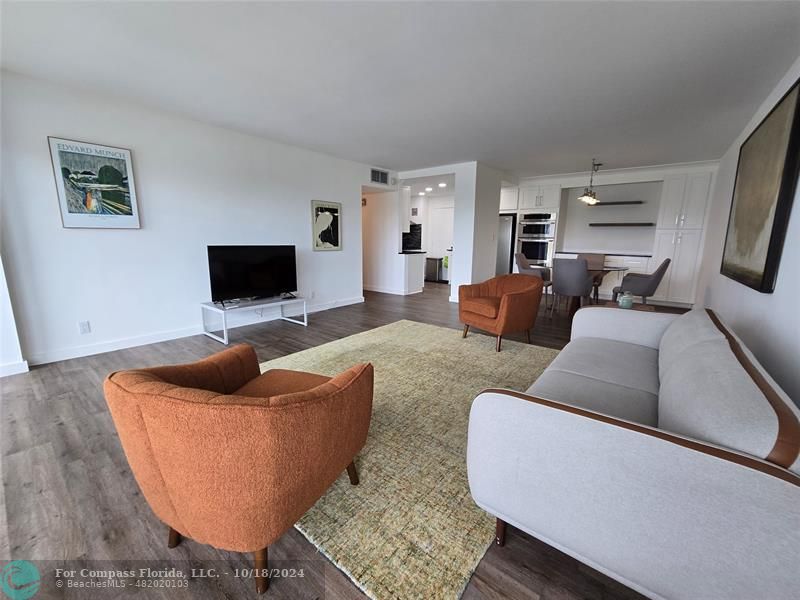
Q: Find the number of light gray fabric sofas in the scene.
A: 1